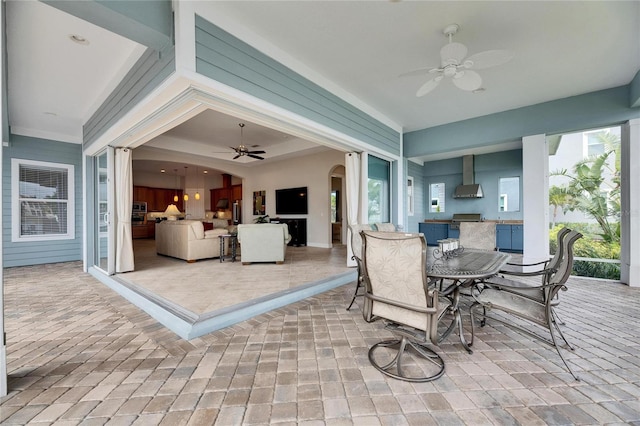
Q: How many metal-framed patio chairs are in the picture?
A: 6